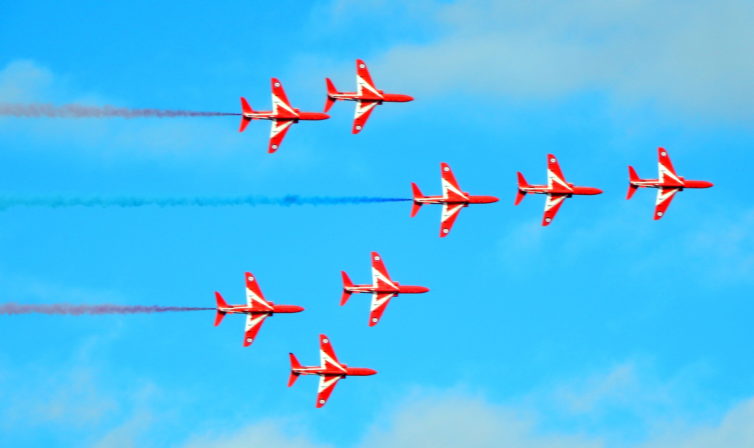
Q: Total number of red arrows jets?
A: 8